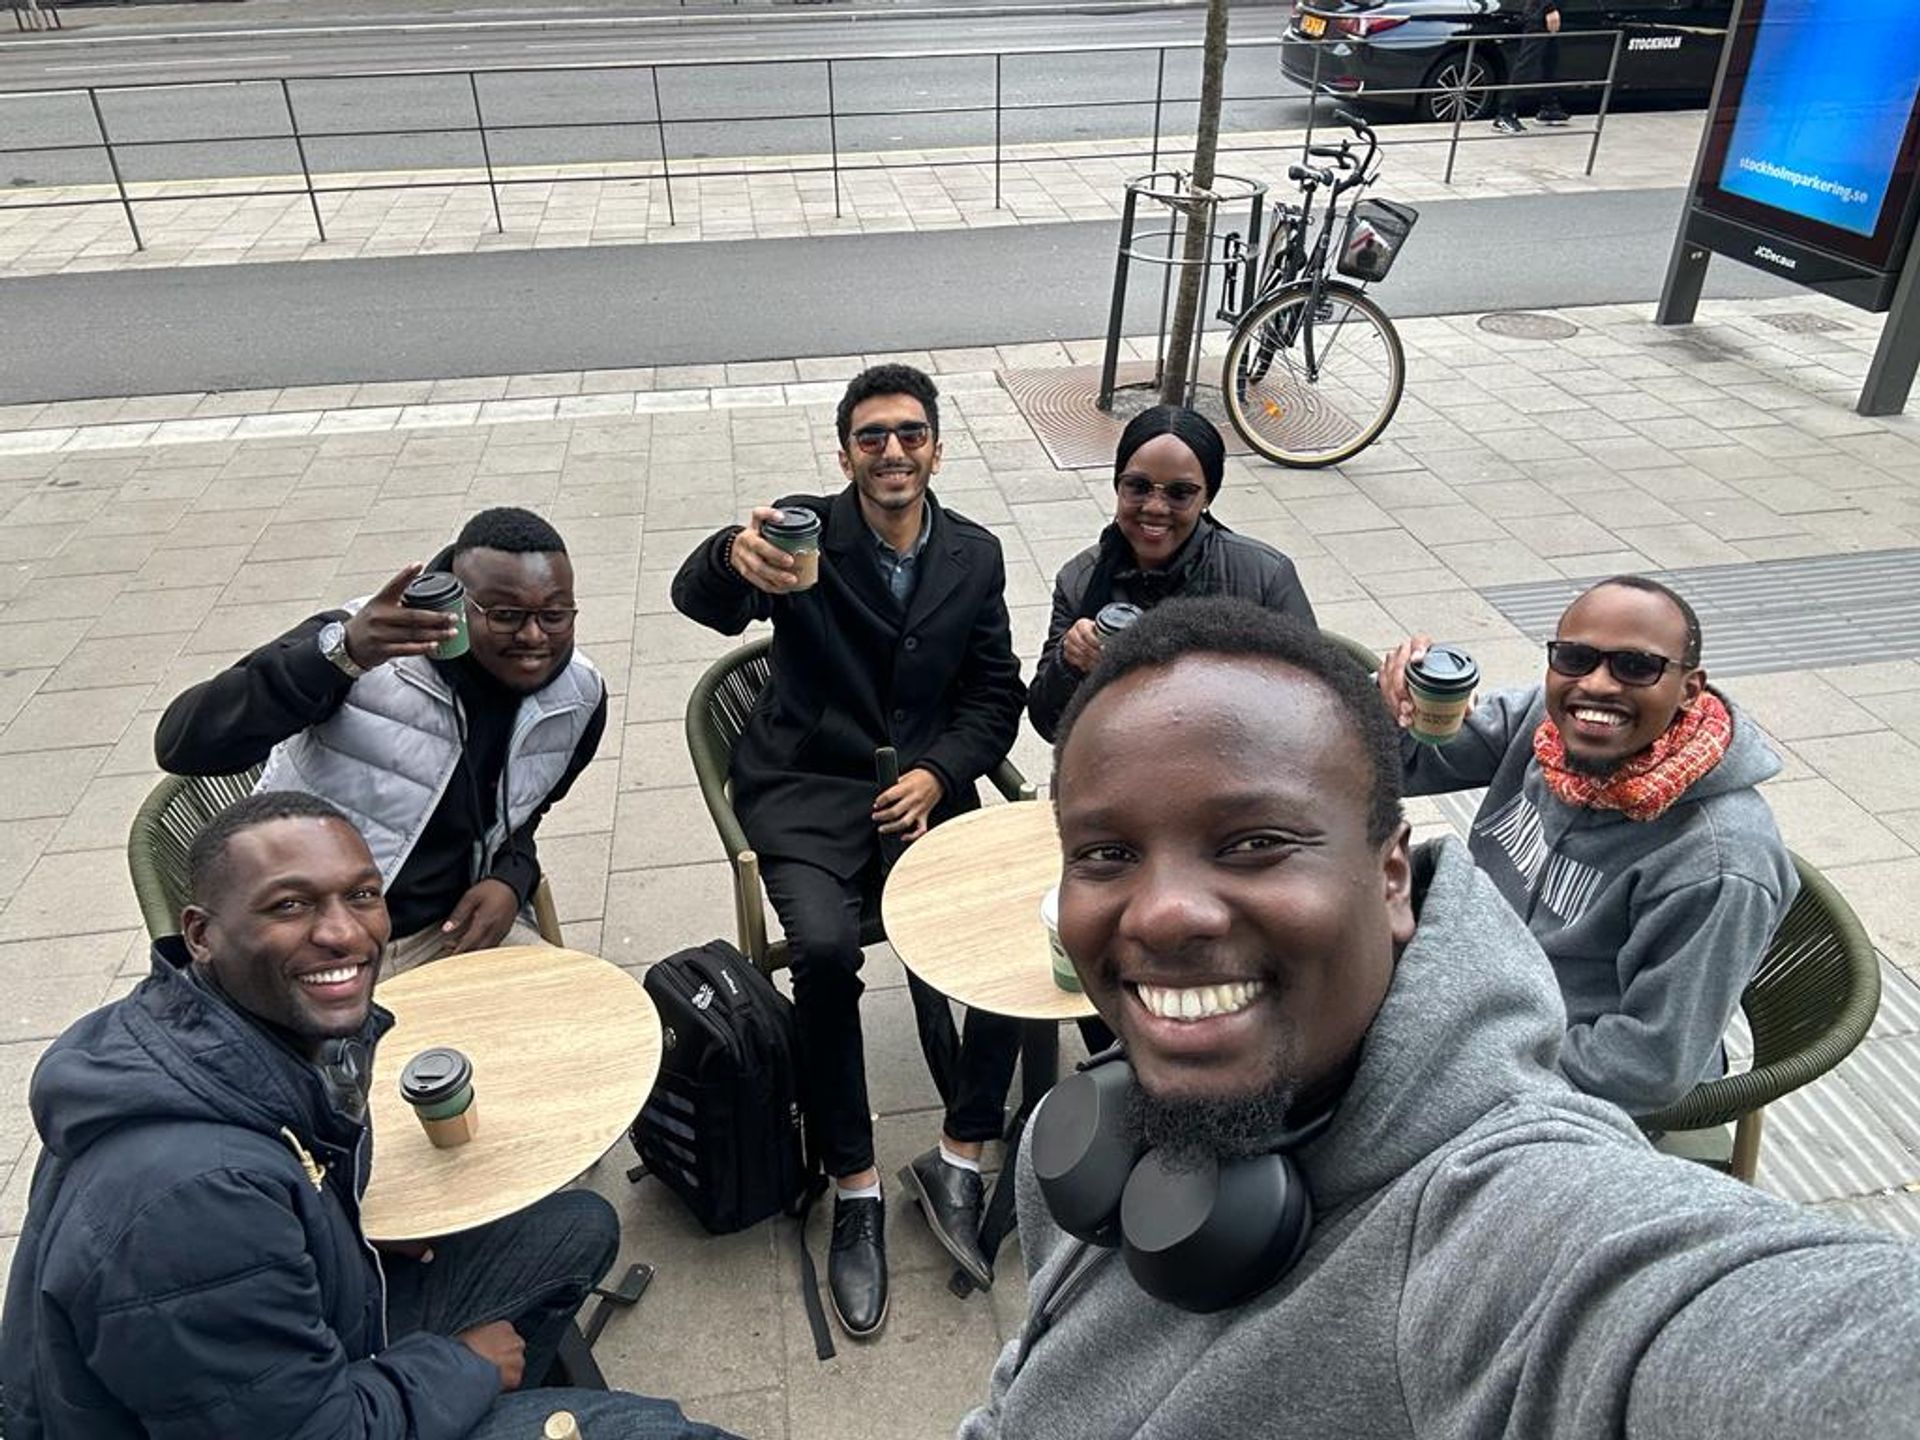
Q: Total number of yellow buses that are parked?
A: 0